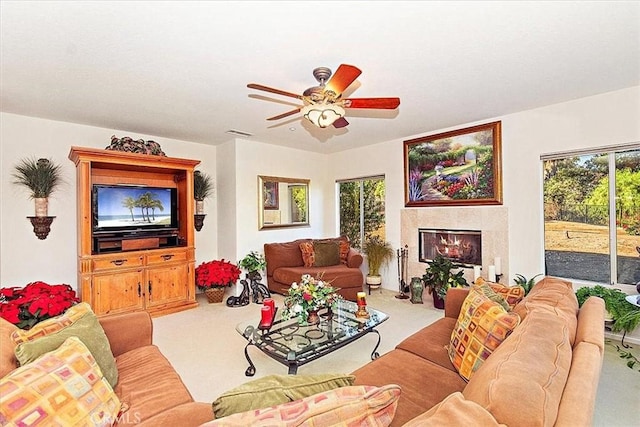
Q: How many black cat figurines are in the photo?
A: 2